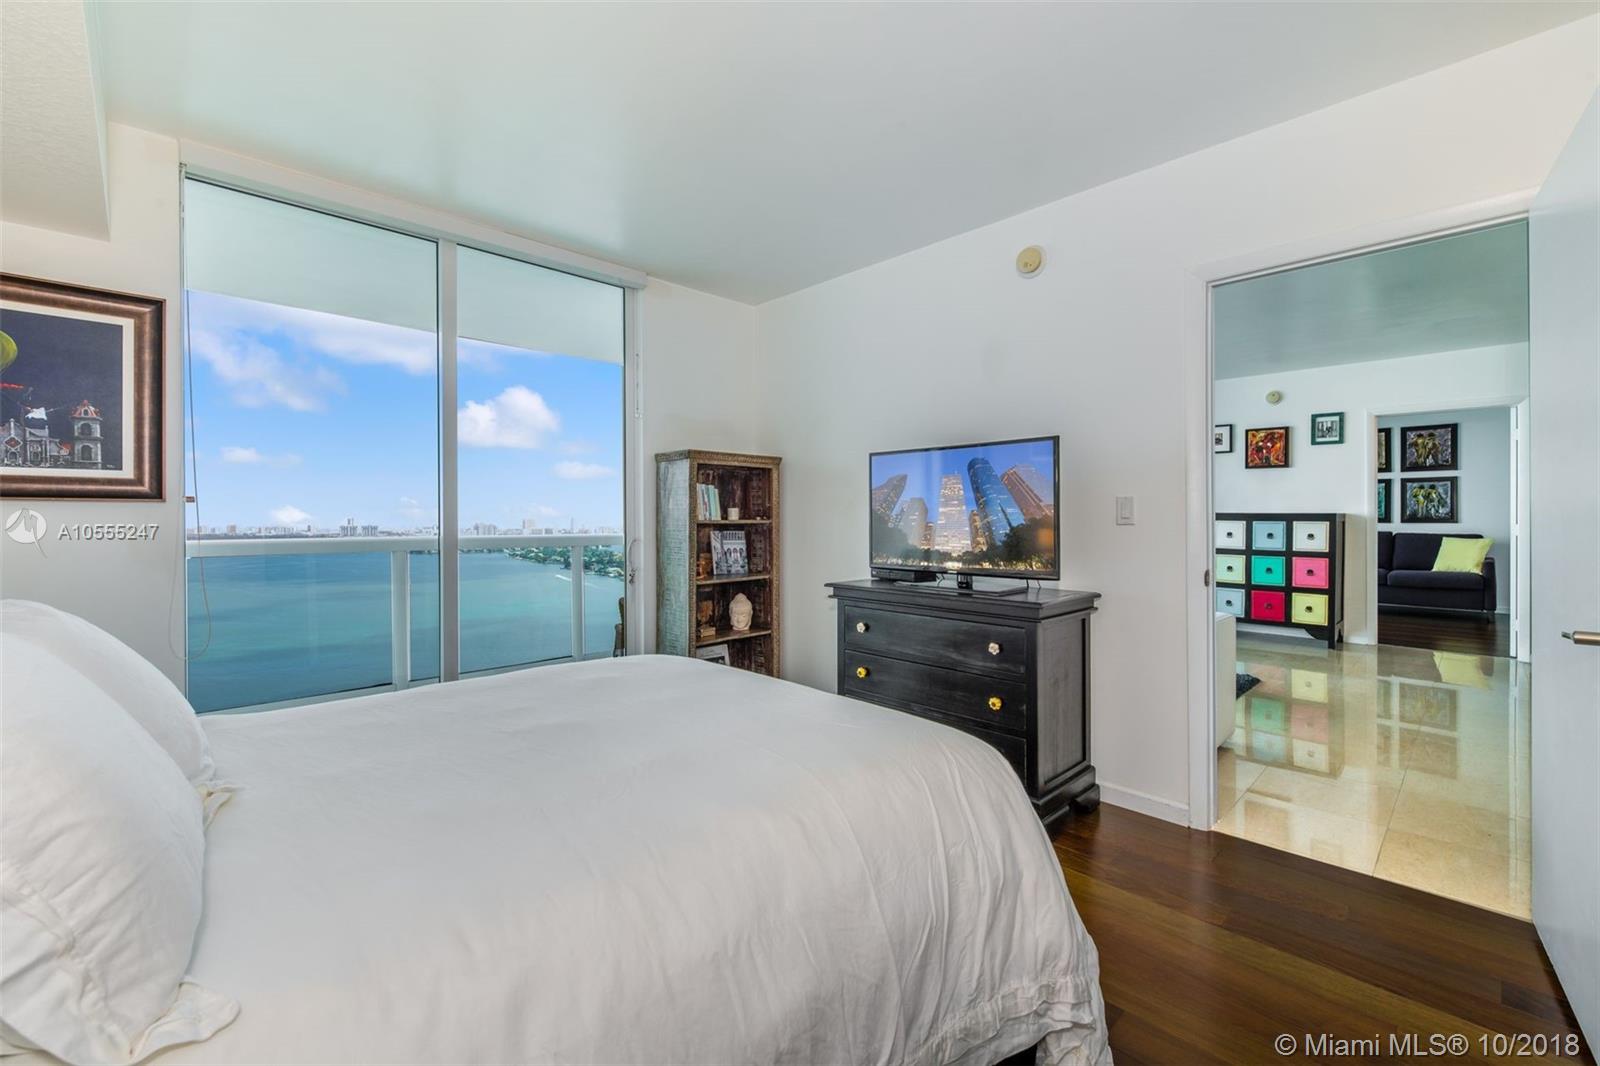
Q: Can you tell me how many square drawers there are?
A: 9